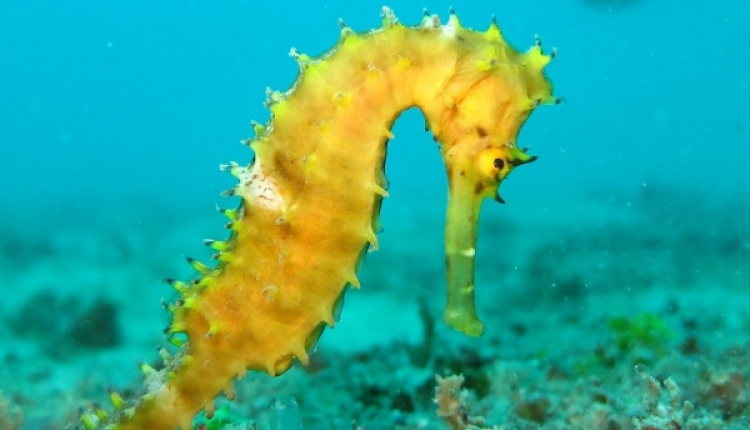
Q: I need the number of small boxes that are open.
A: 0